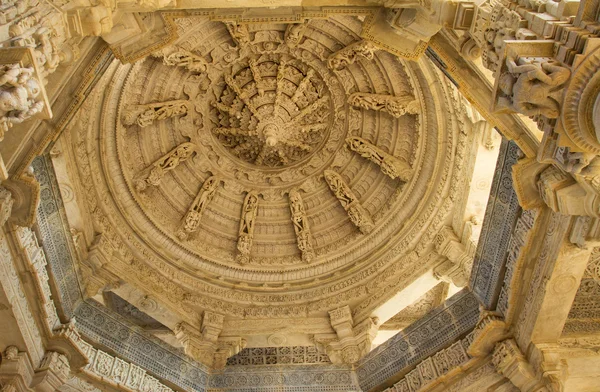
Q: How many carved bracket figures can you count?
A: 12